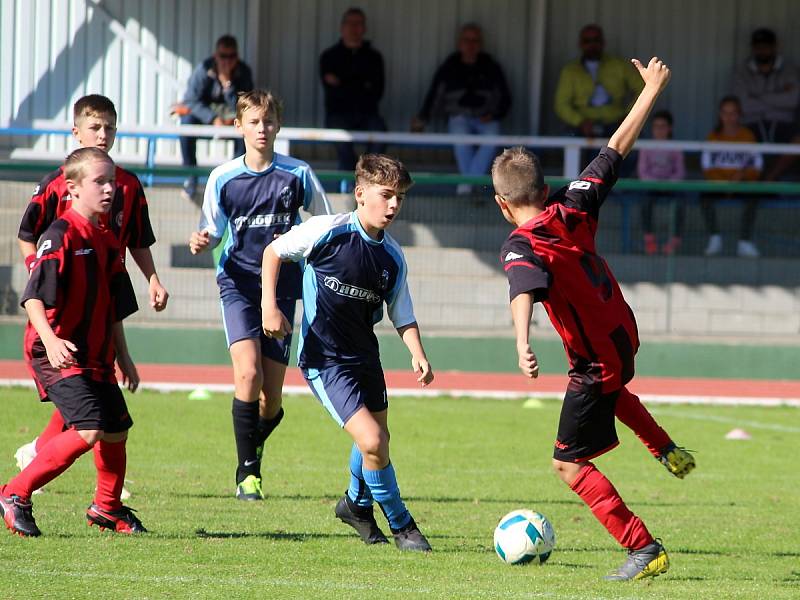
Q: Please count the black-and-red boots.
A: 2